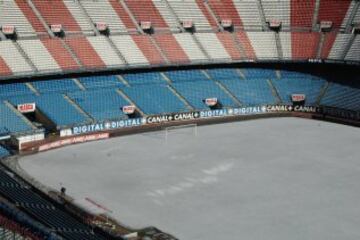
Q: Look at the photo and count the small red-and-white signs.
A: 12